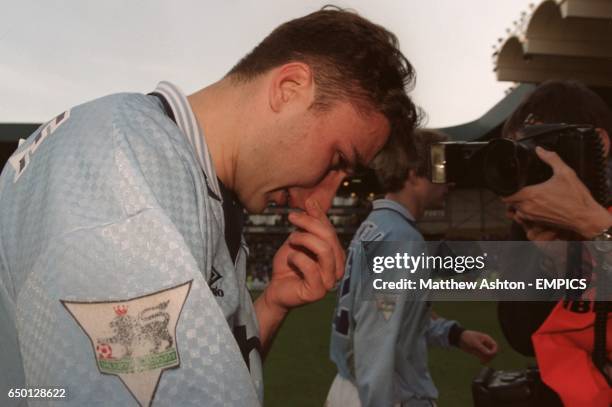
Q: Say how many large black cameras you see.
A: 1